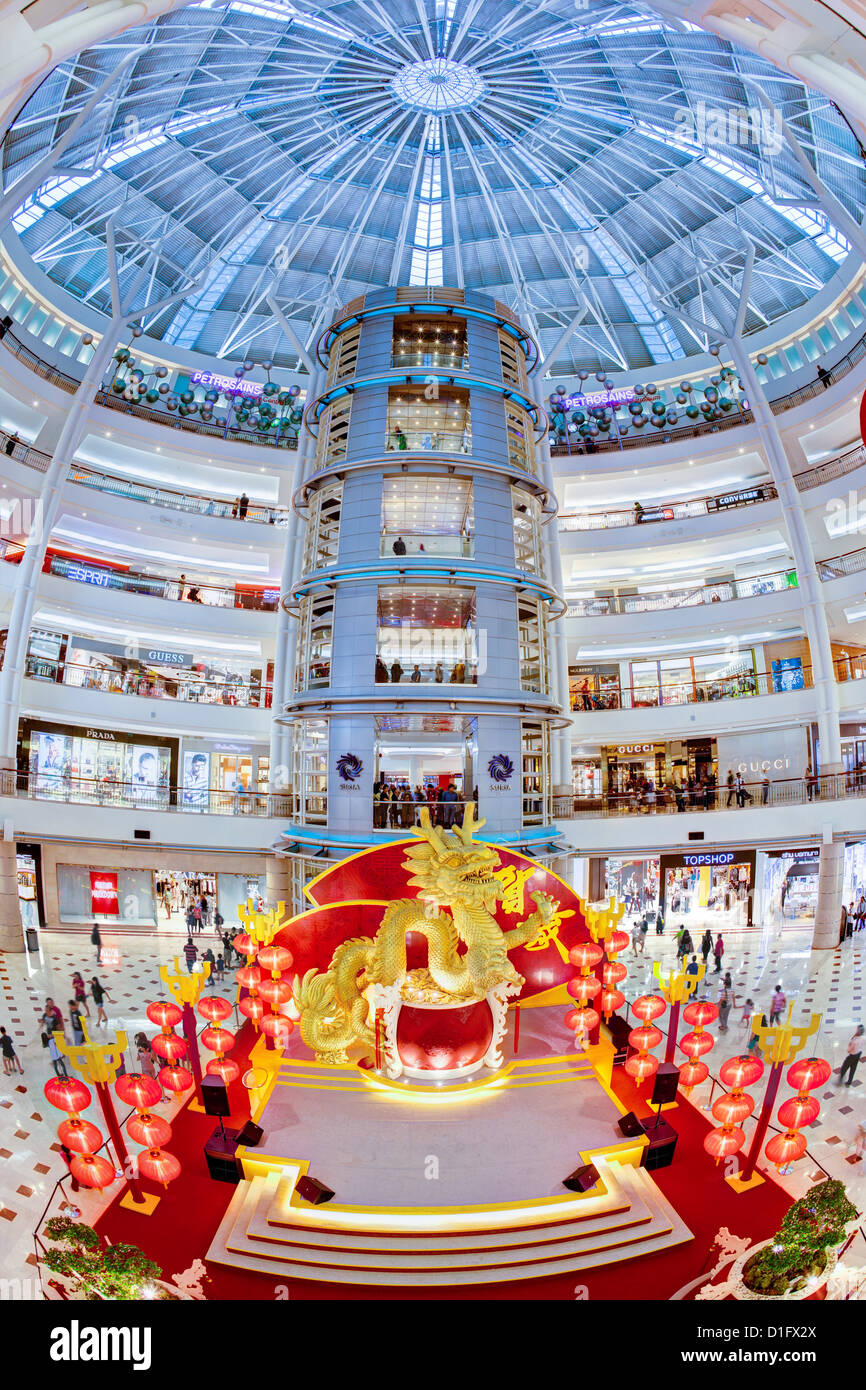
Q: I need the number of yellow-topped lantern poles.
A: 6